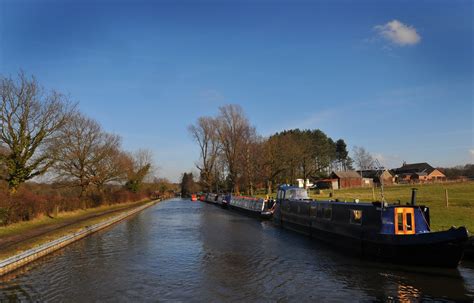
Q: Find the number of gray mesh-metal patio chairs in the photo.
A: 0